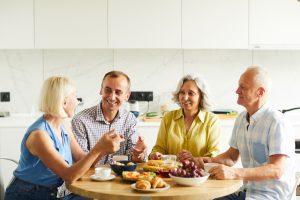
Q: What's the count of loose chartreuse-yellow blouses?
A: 1